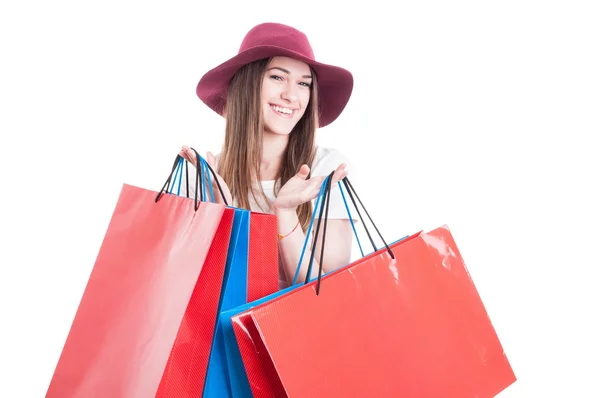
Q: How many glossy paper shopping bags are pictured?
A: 5